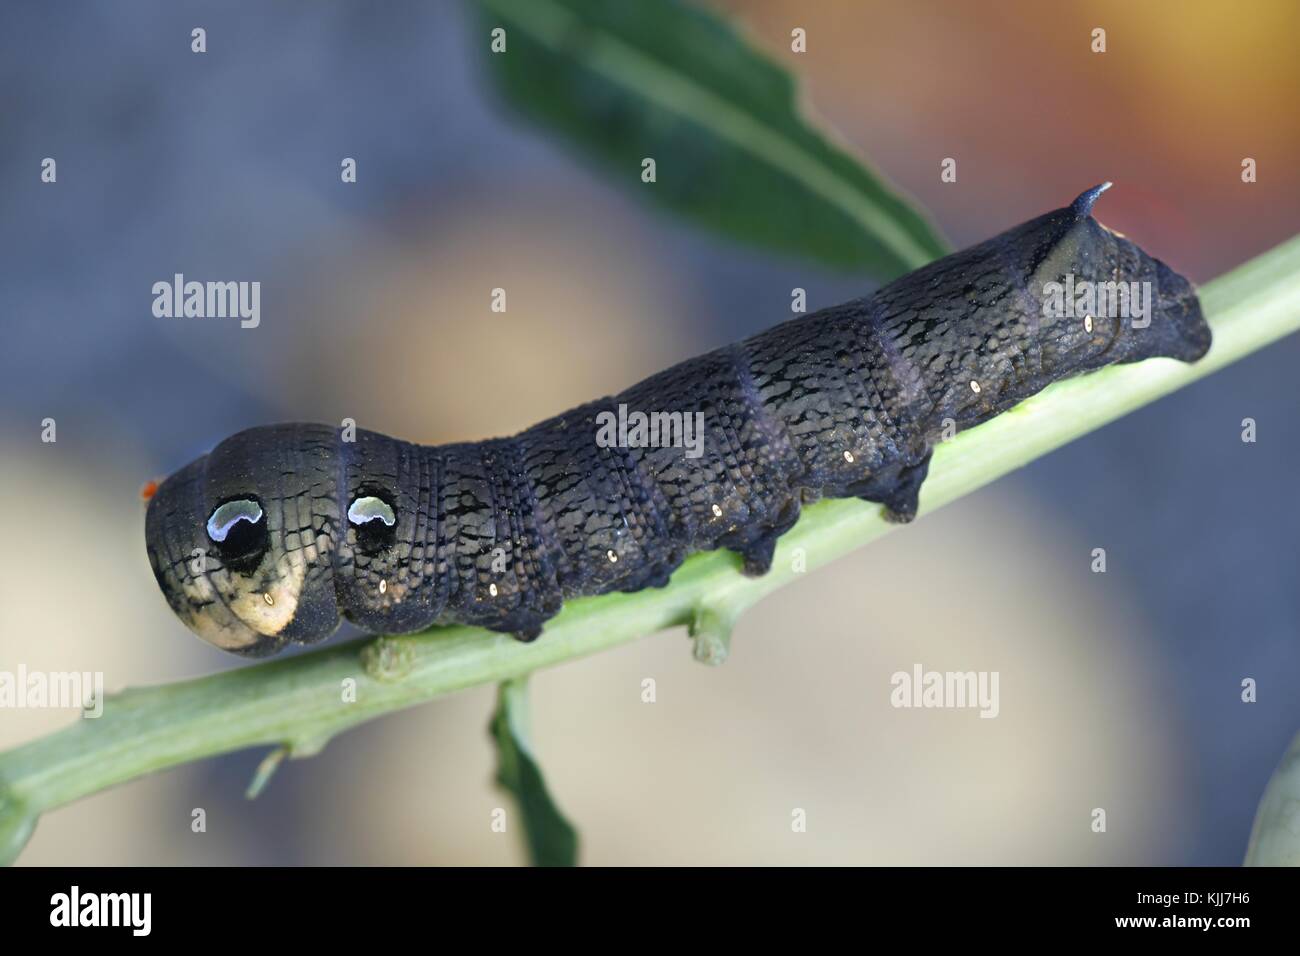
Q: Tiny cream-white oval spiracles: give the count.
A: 8